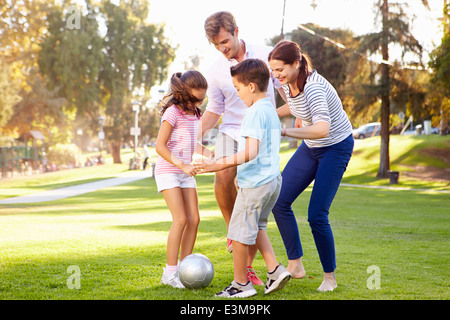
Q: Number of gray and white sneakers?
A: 2